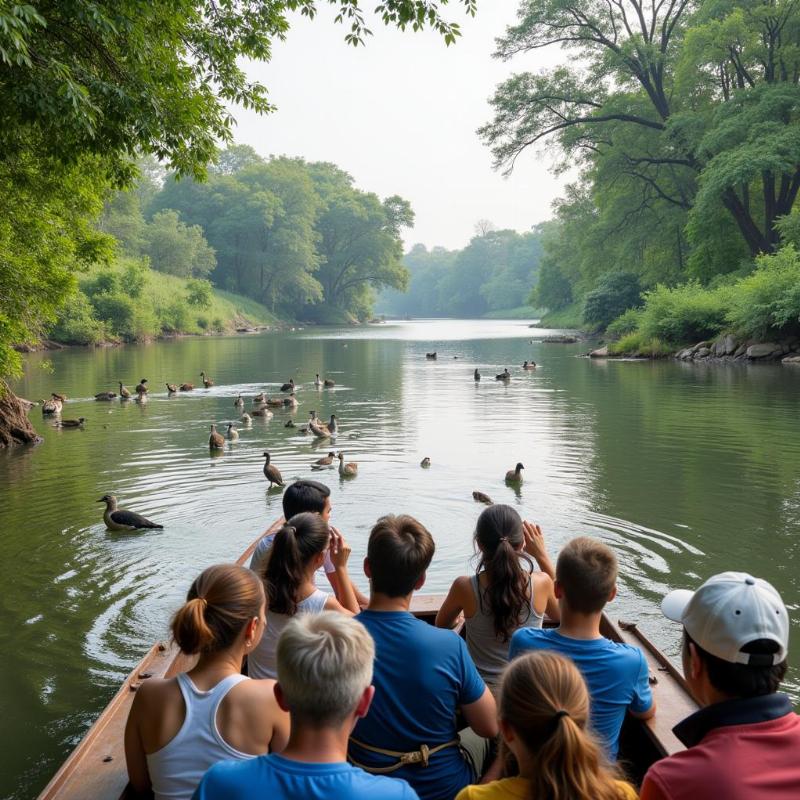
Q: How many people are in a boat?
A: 9